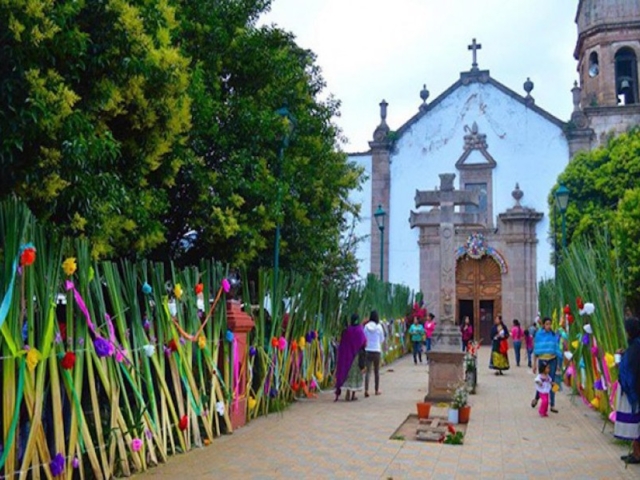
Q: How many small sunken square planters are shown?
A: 1